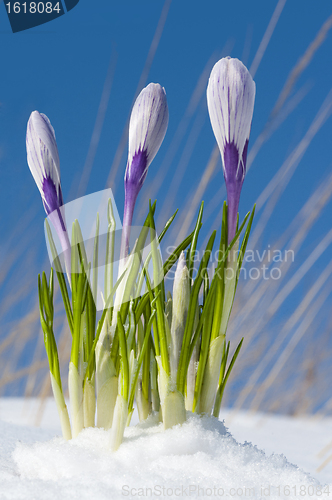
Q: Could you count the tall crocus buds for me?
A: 3